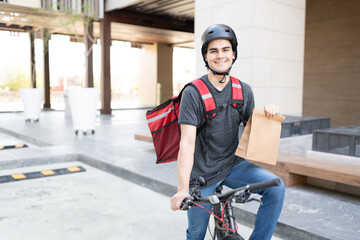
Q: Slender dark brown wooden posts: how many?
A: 4